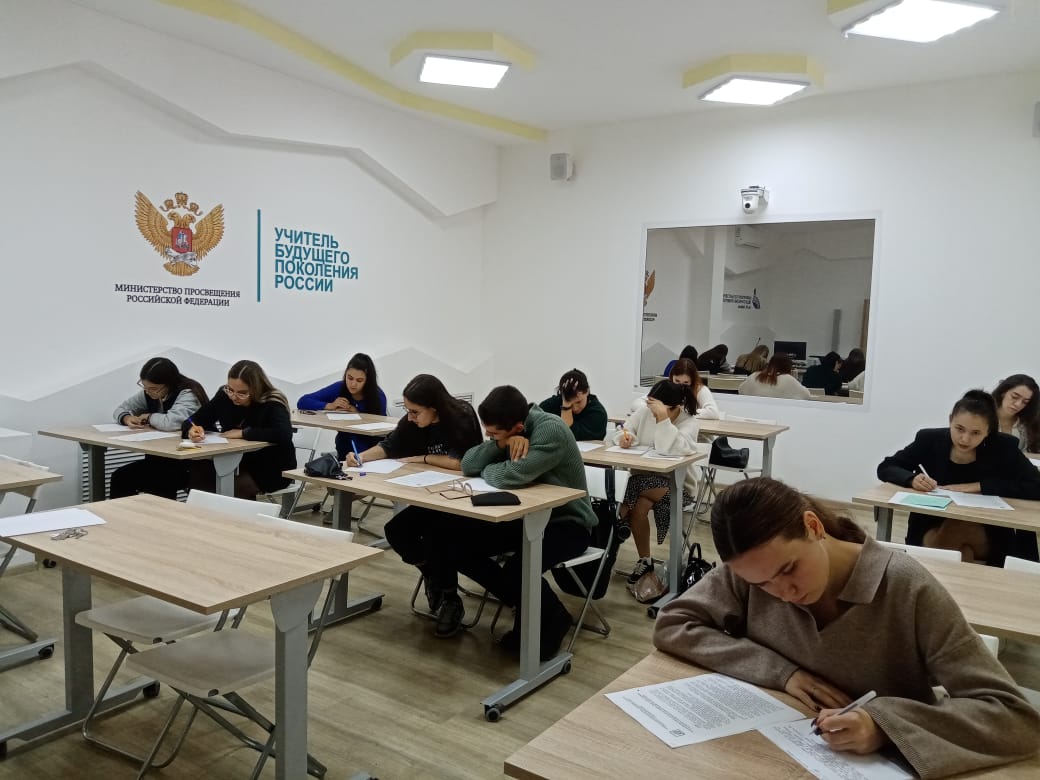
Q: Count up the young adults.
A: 11